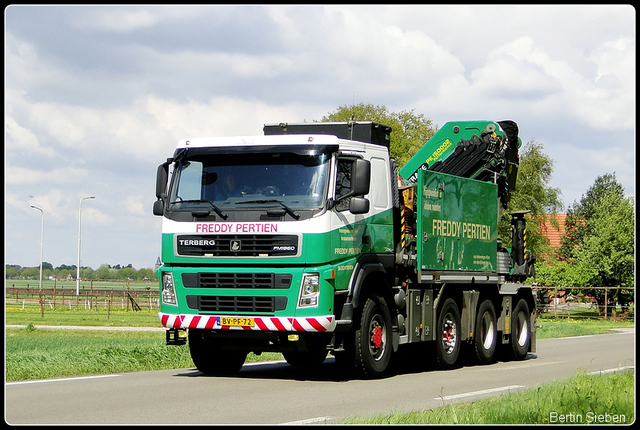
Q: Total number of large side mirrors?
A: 2